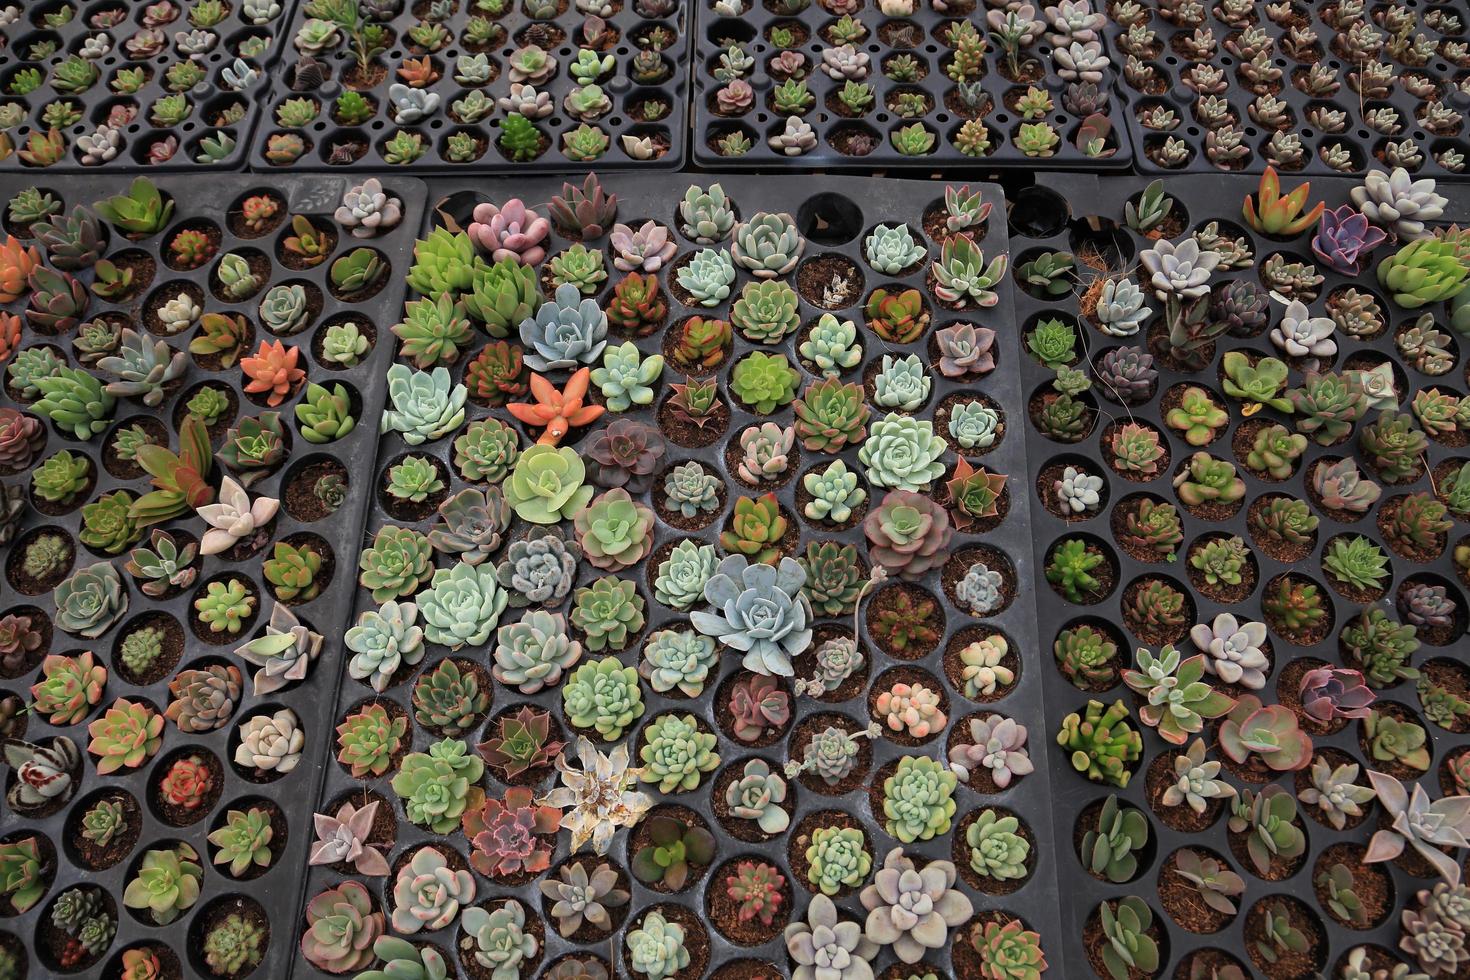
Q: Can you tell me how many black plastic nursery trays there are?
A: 7